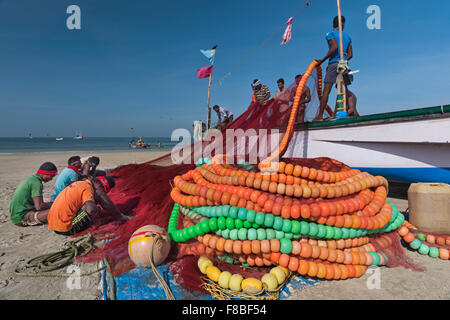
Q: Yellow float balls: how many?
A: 8